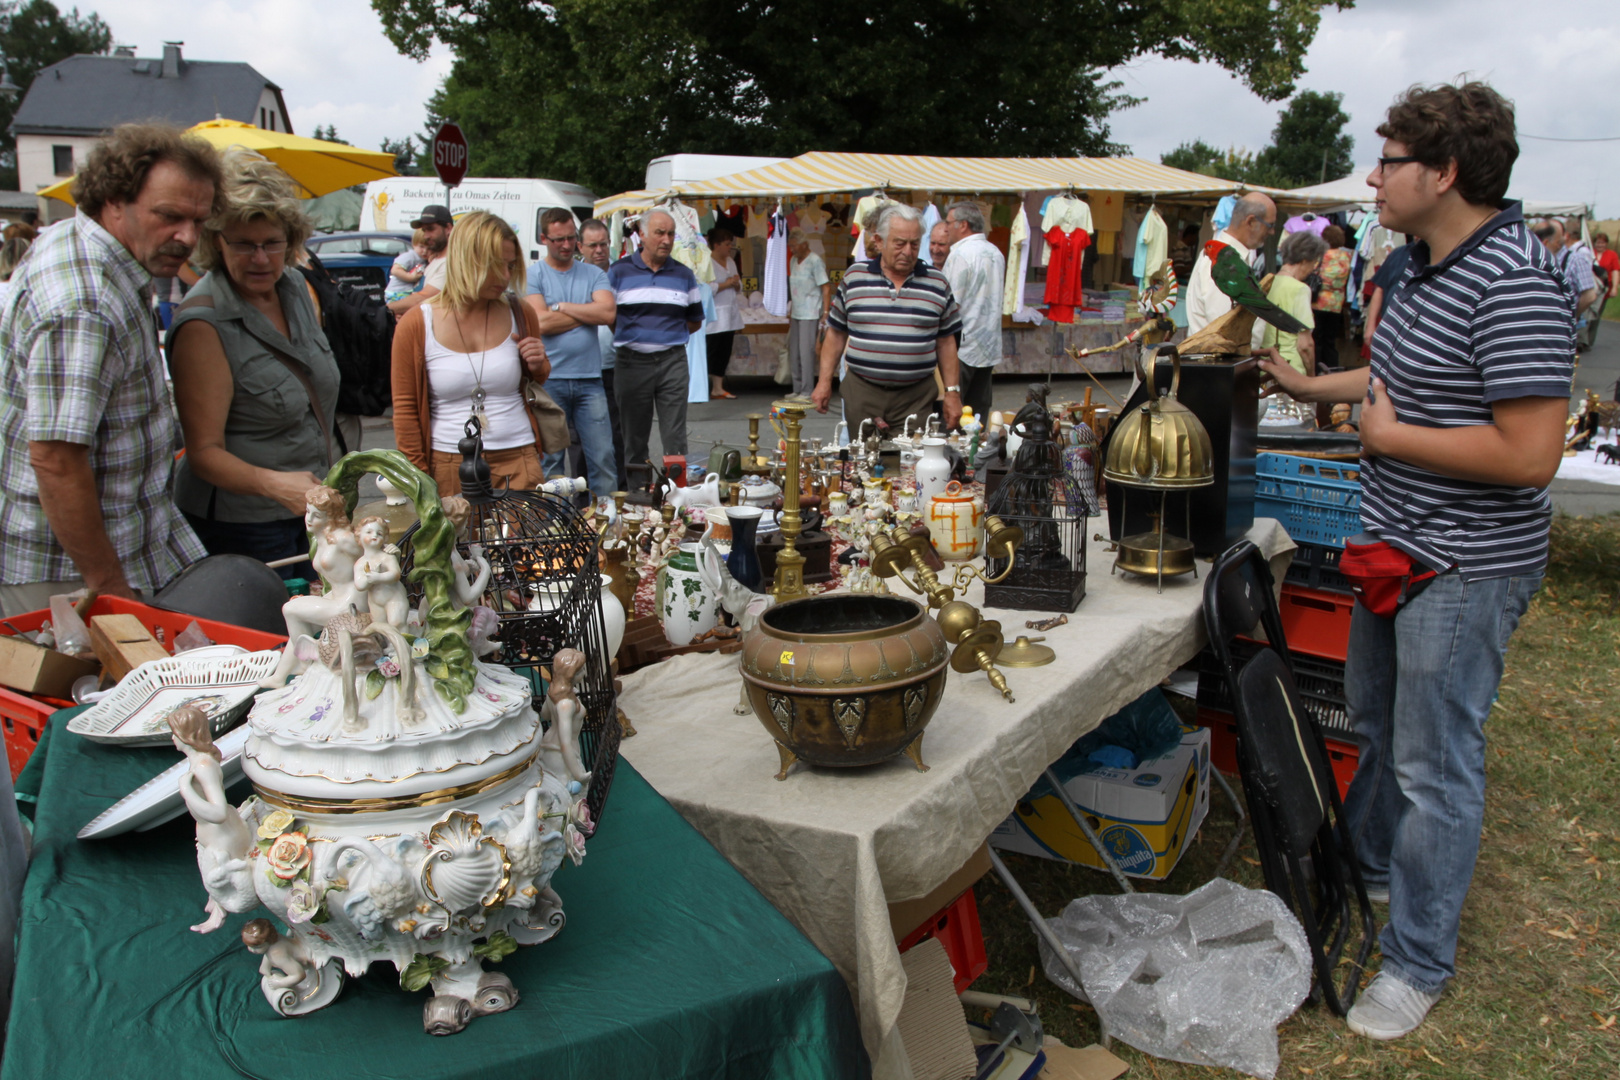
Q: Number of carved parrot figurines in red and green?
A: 1